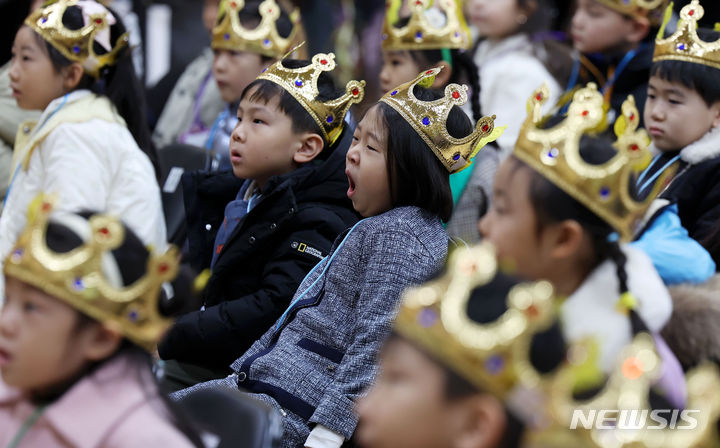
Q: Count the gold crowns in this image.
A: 11